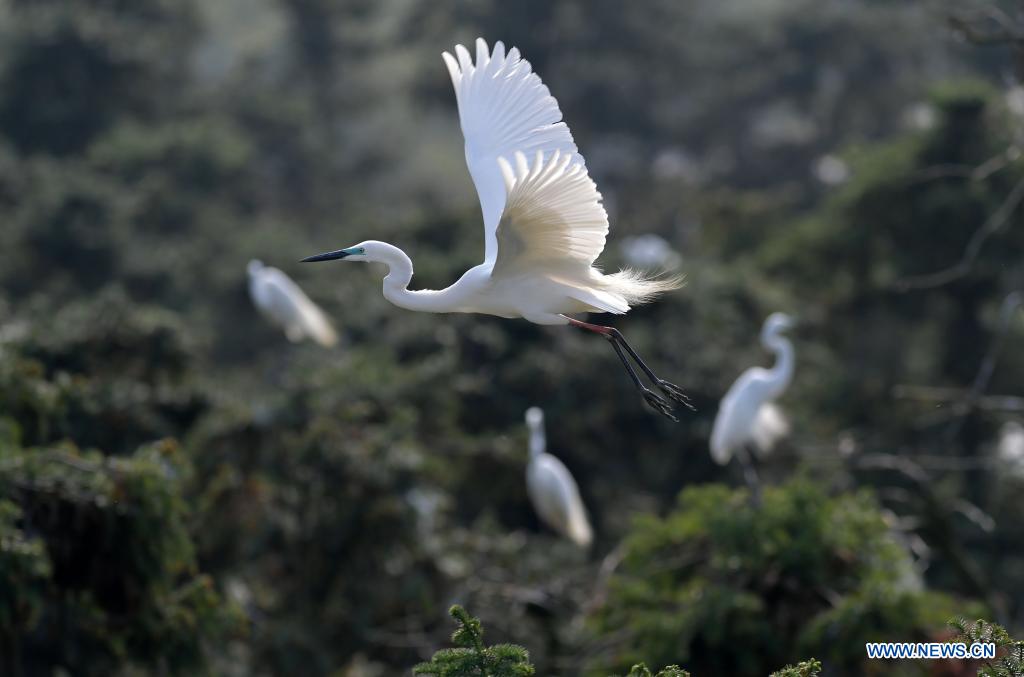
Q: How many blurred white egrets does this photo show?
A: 3